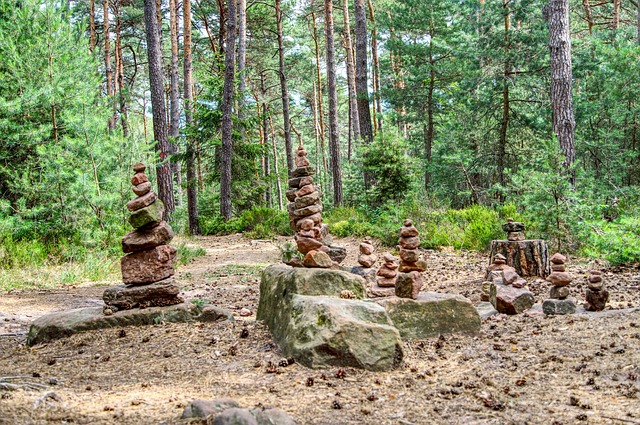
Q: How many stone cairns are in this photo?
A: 9